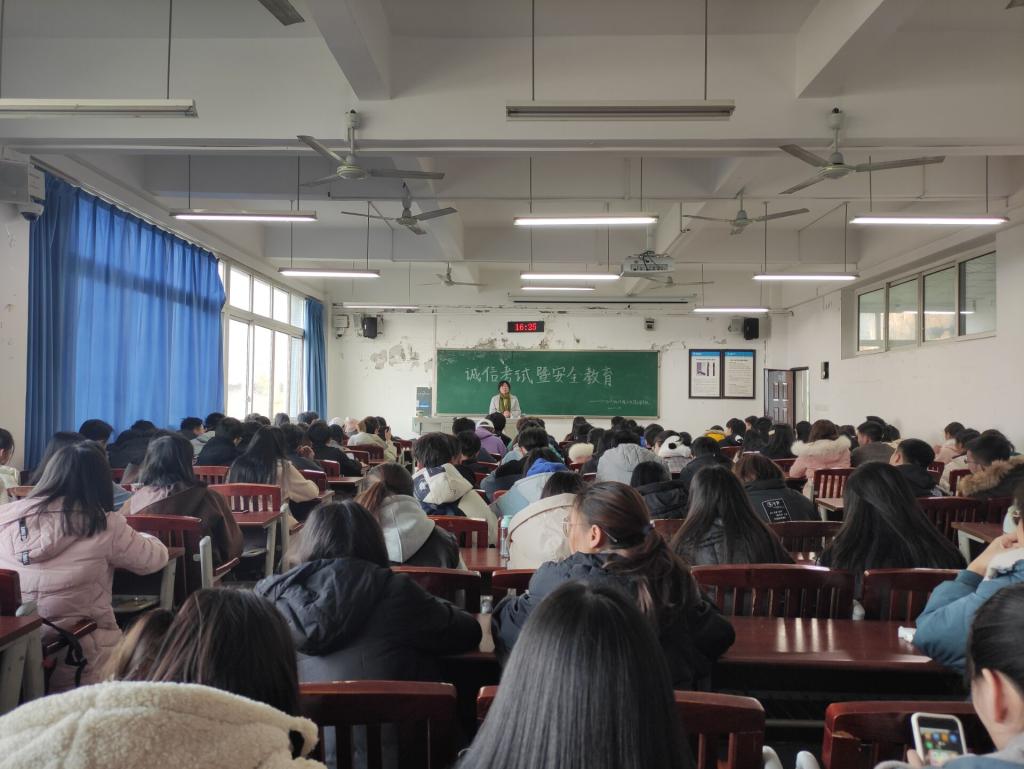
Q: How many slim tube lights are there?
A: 11